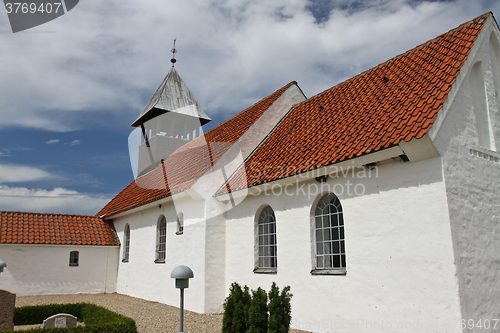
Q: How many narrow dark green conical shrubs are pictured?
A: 3